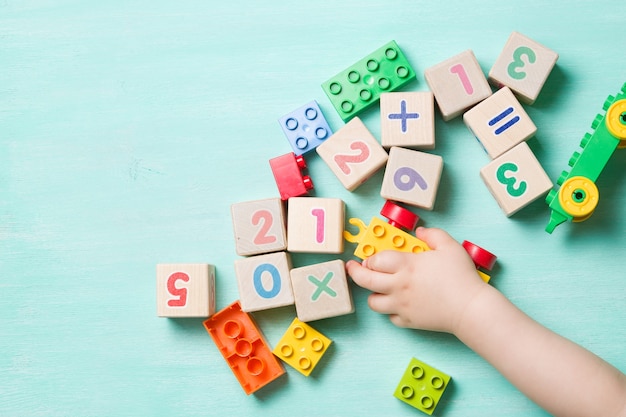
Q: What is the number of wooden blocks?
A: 12